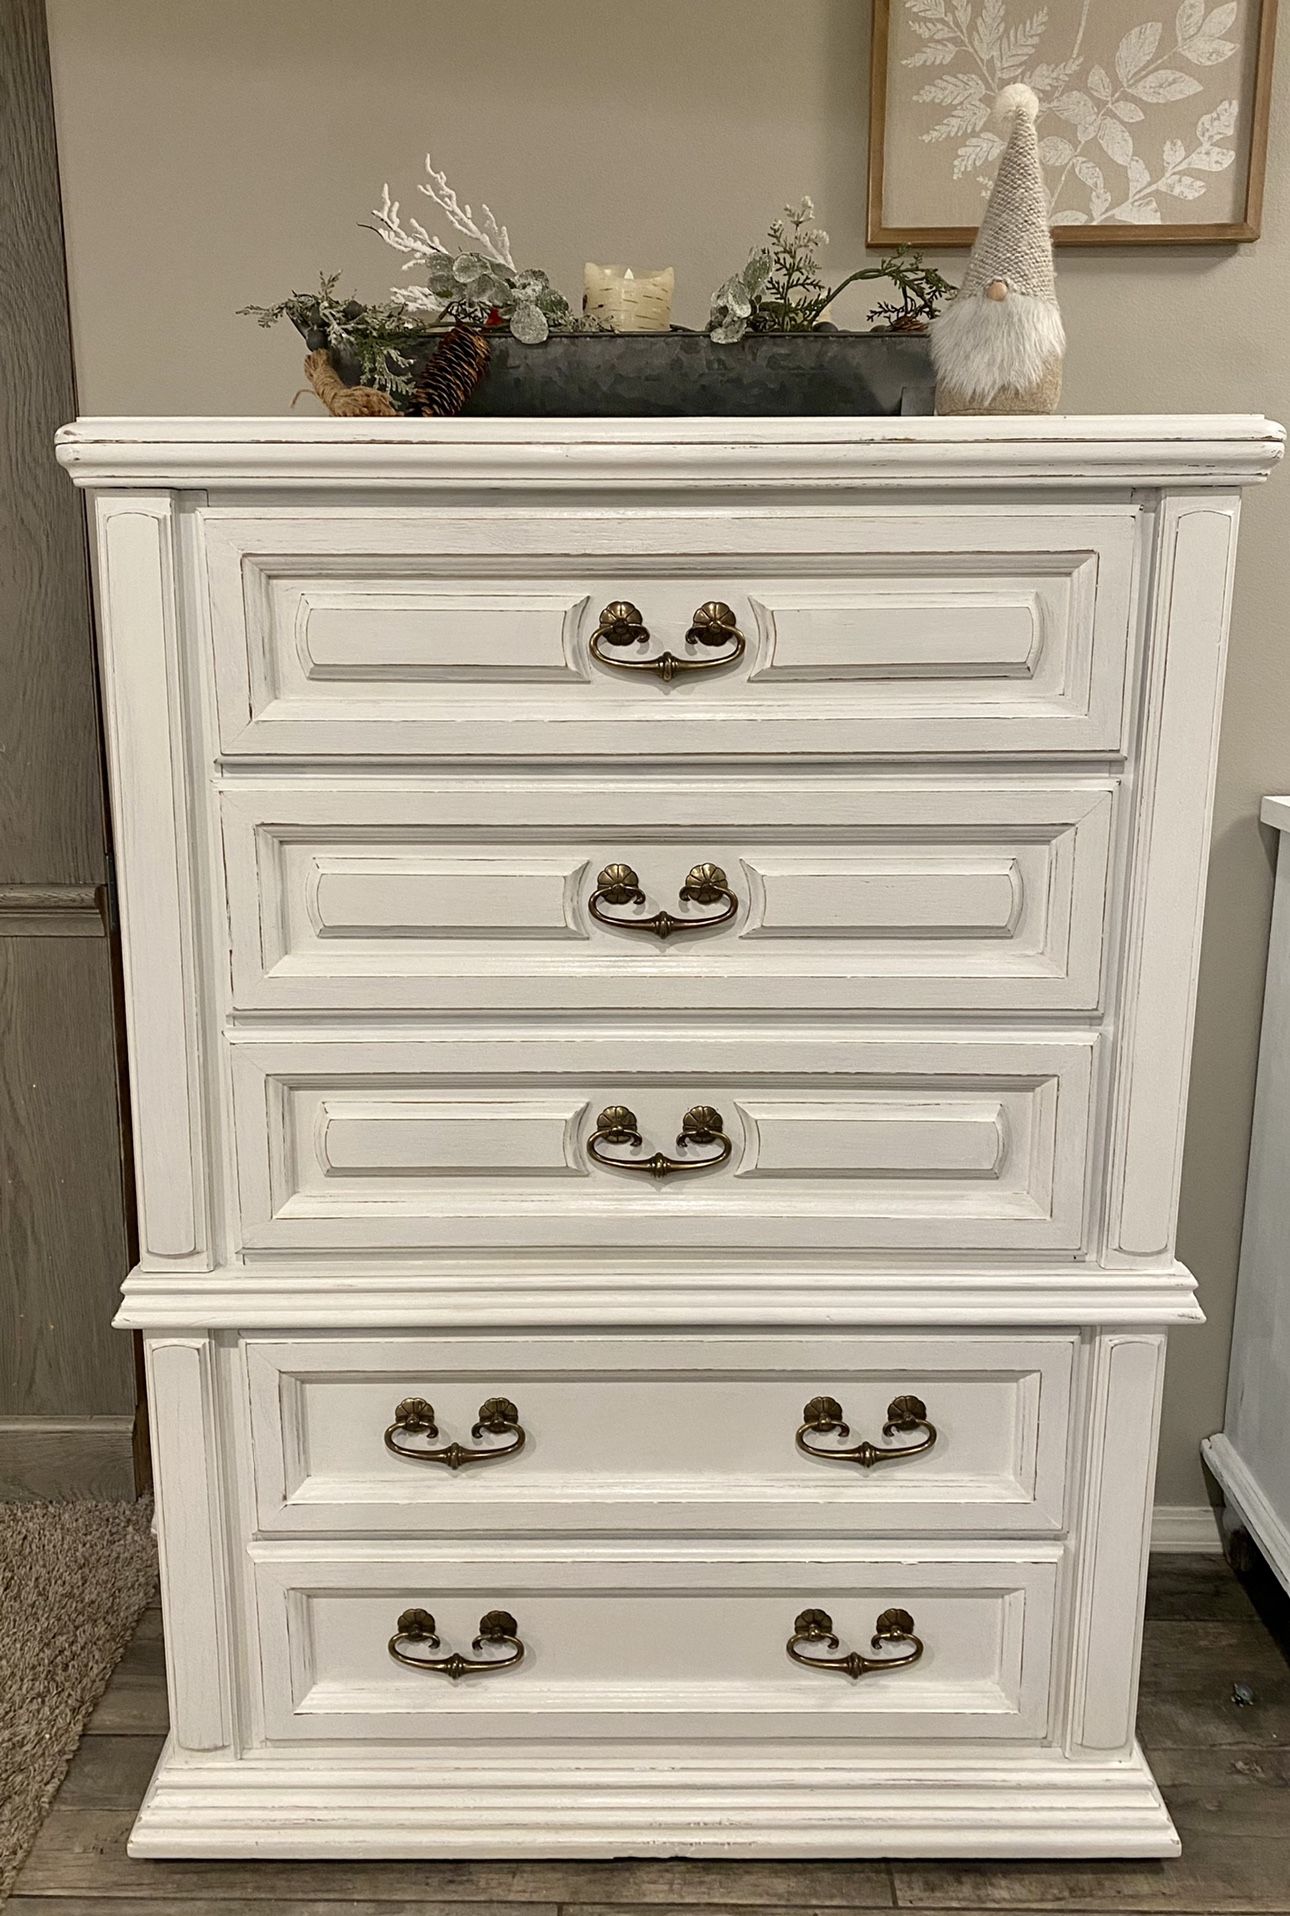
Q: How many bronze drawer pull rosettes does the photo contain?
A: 14